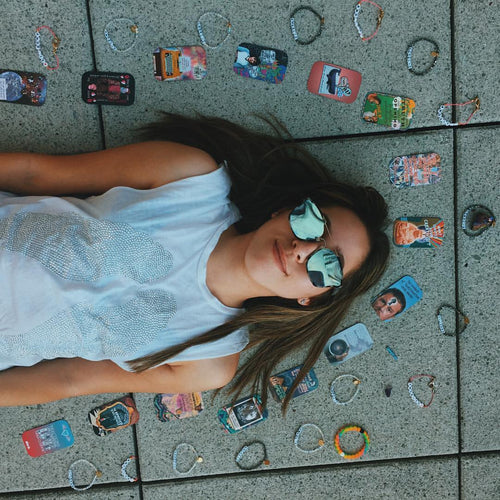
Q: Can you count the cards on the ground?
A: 15